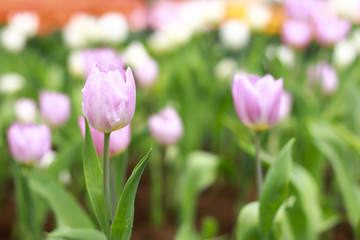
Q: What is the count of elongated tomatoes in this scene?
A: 0